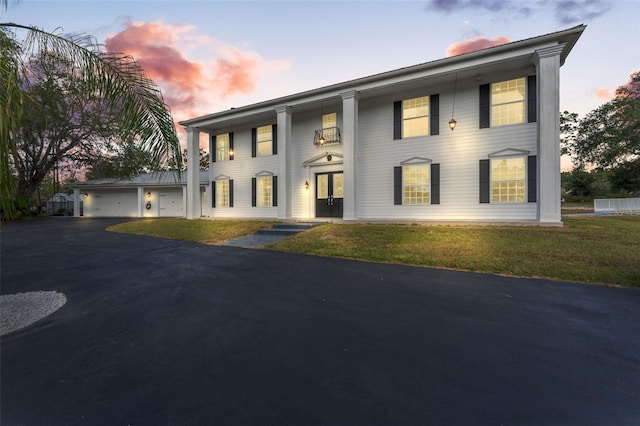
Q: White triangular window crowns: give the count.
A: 4